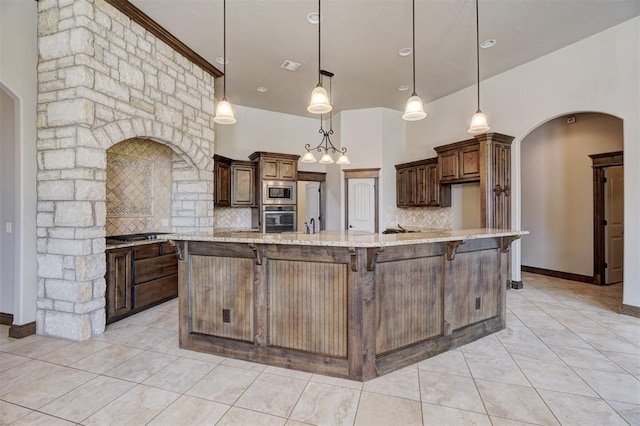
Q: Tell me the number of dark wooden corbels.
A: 6